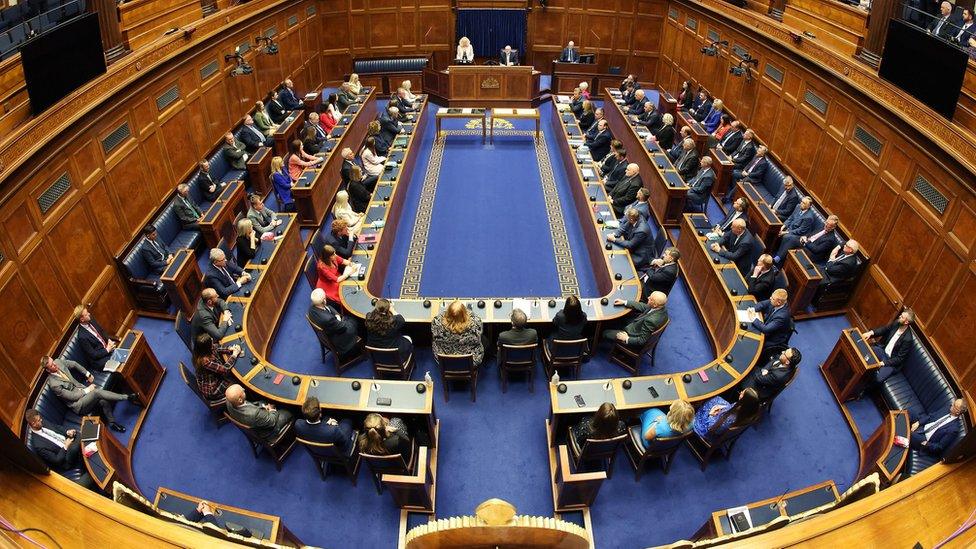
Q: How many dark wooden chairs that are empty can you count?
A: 0